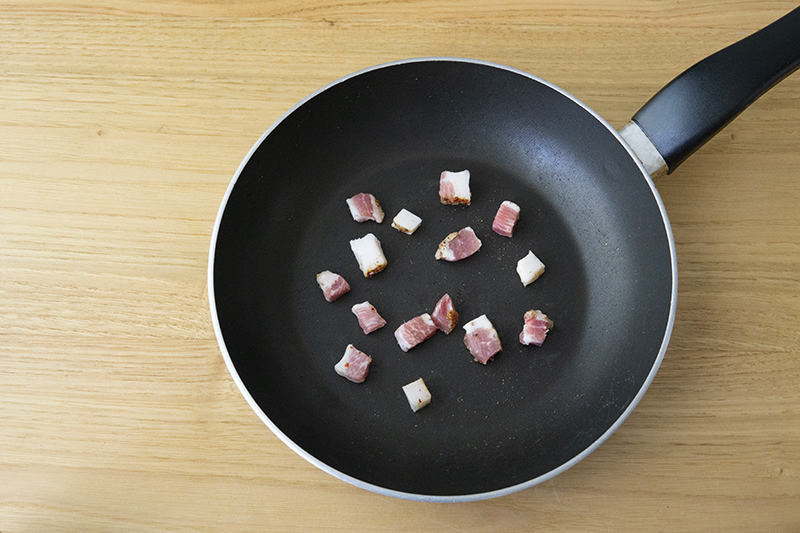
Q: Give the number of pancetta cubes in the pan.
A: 15